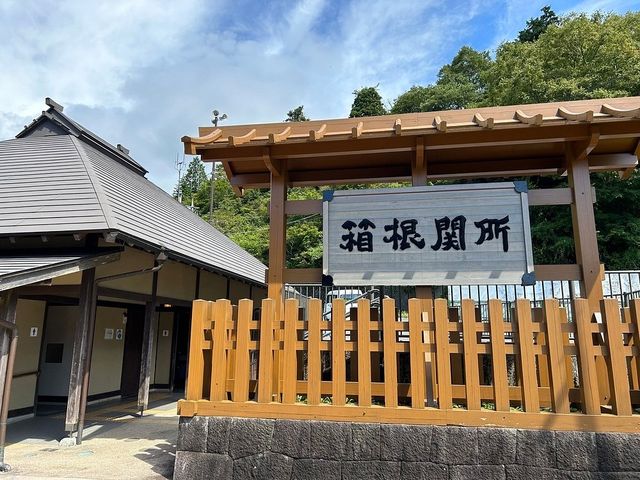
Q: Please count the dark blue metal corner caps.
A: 4